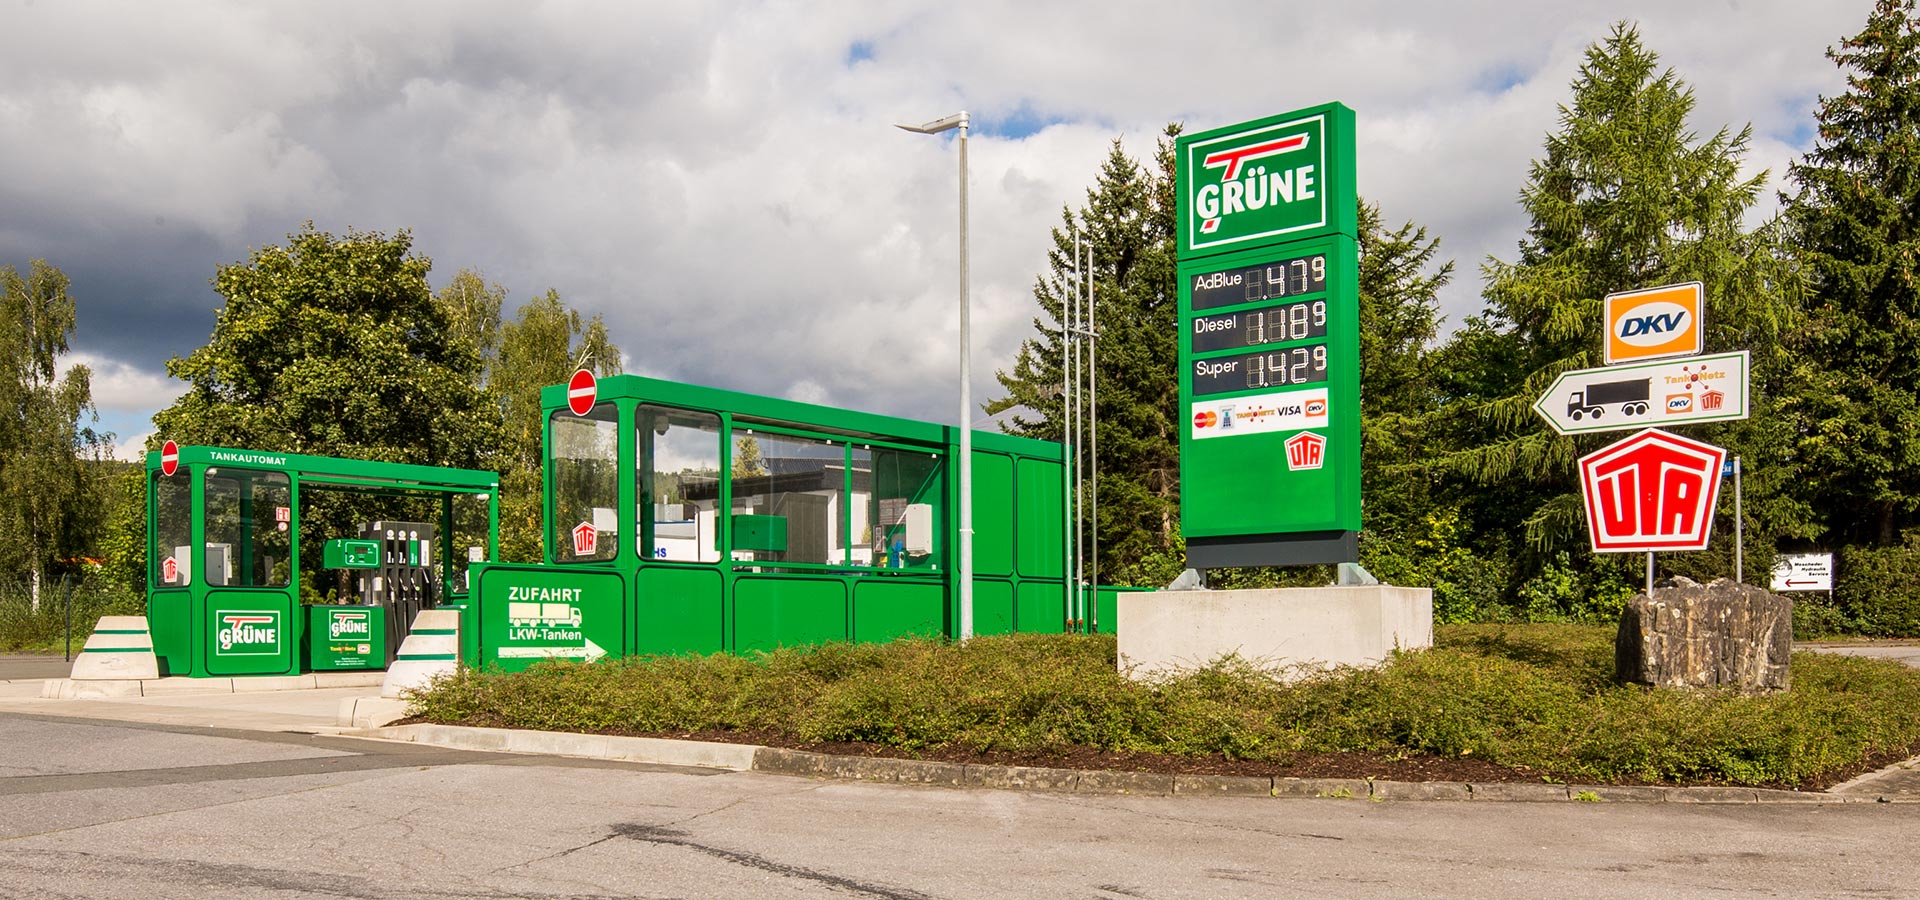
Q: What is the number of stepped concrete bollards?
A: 2